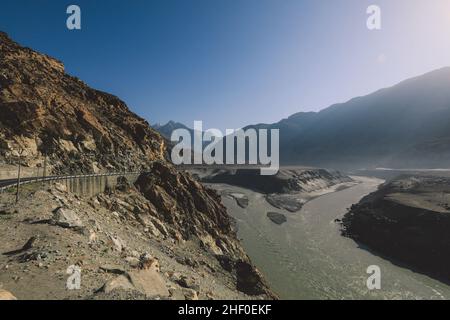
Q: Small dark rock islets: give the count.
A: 2